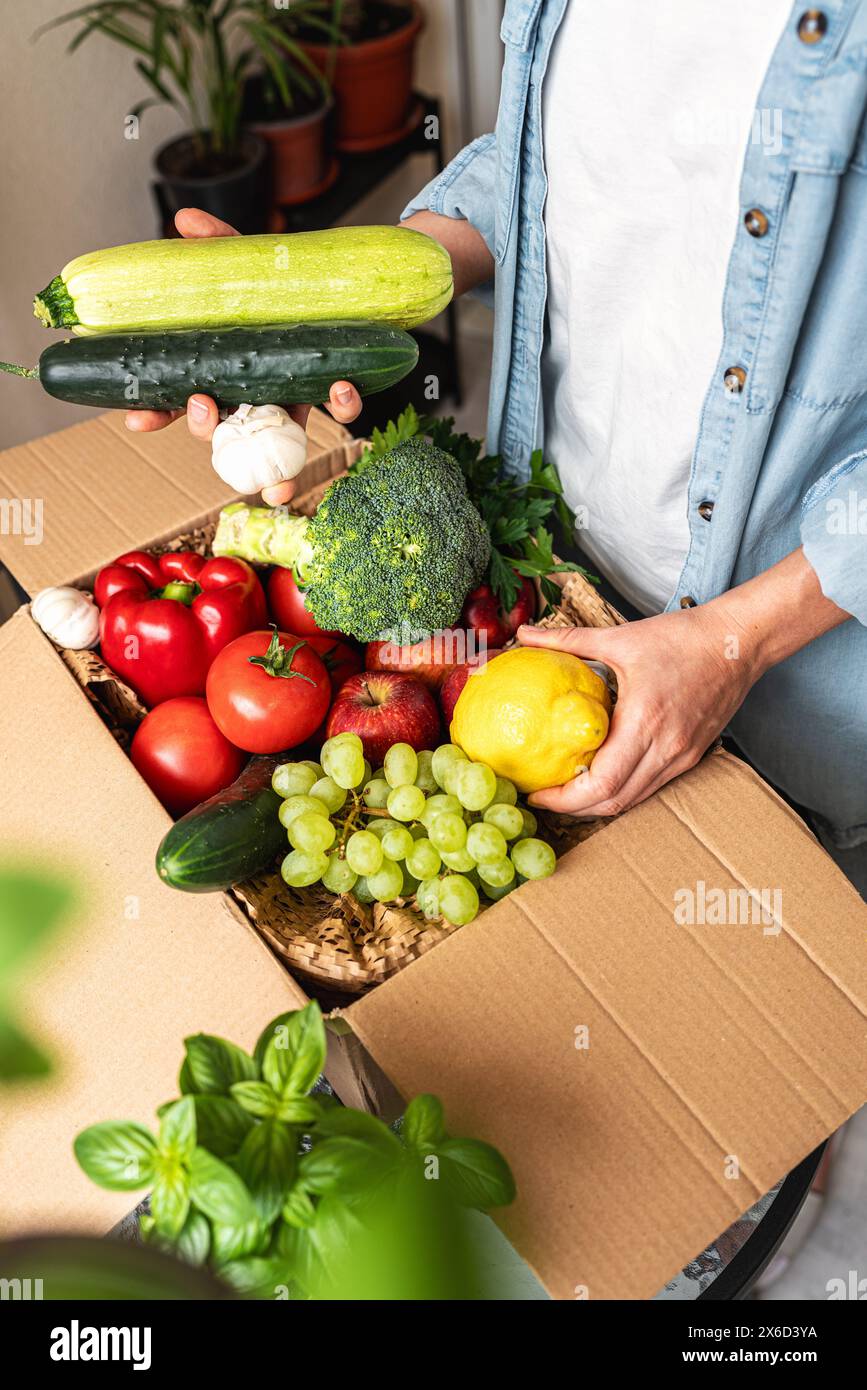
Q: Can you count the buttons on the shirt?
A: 5